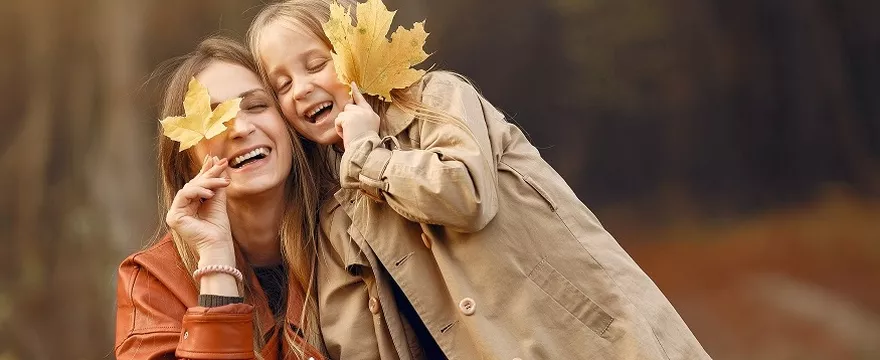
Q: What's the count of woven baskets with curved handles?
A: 0